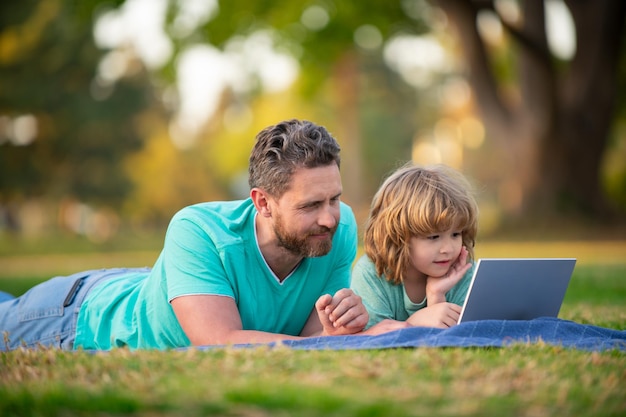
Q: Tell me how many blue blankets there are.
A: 1